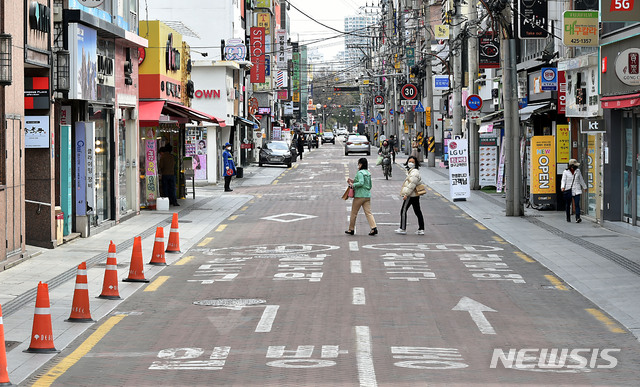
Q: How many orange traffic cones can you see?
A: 7